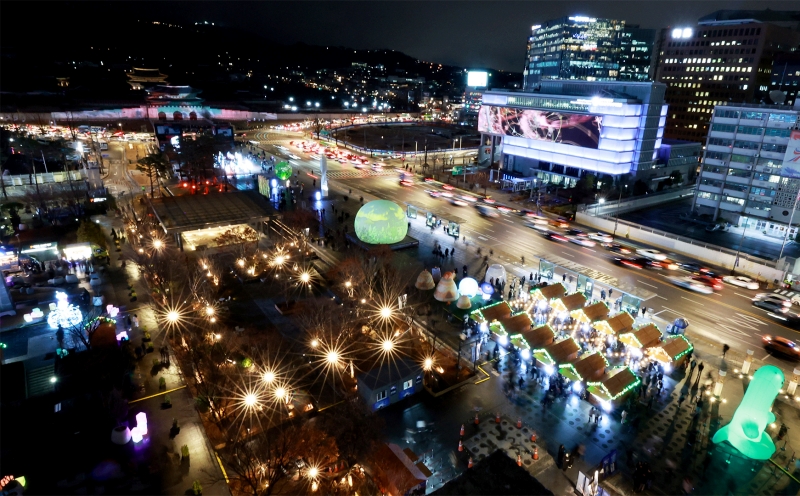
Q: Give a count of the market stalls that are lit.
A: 12